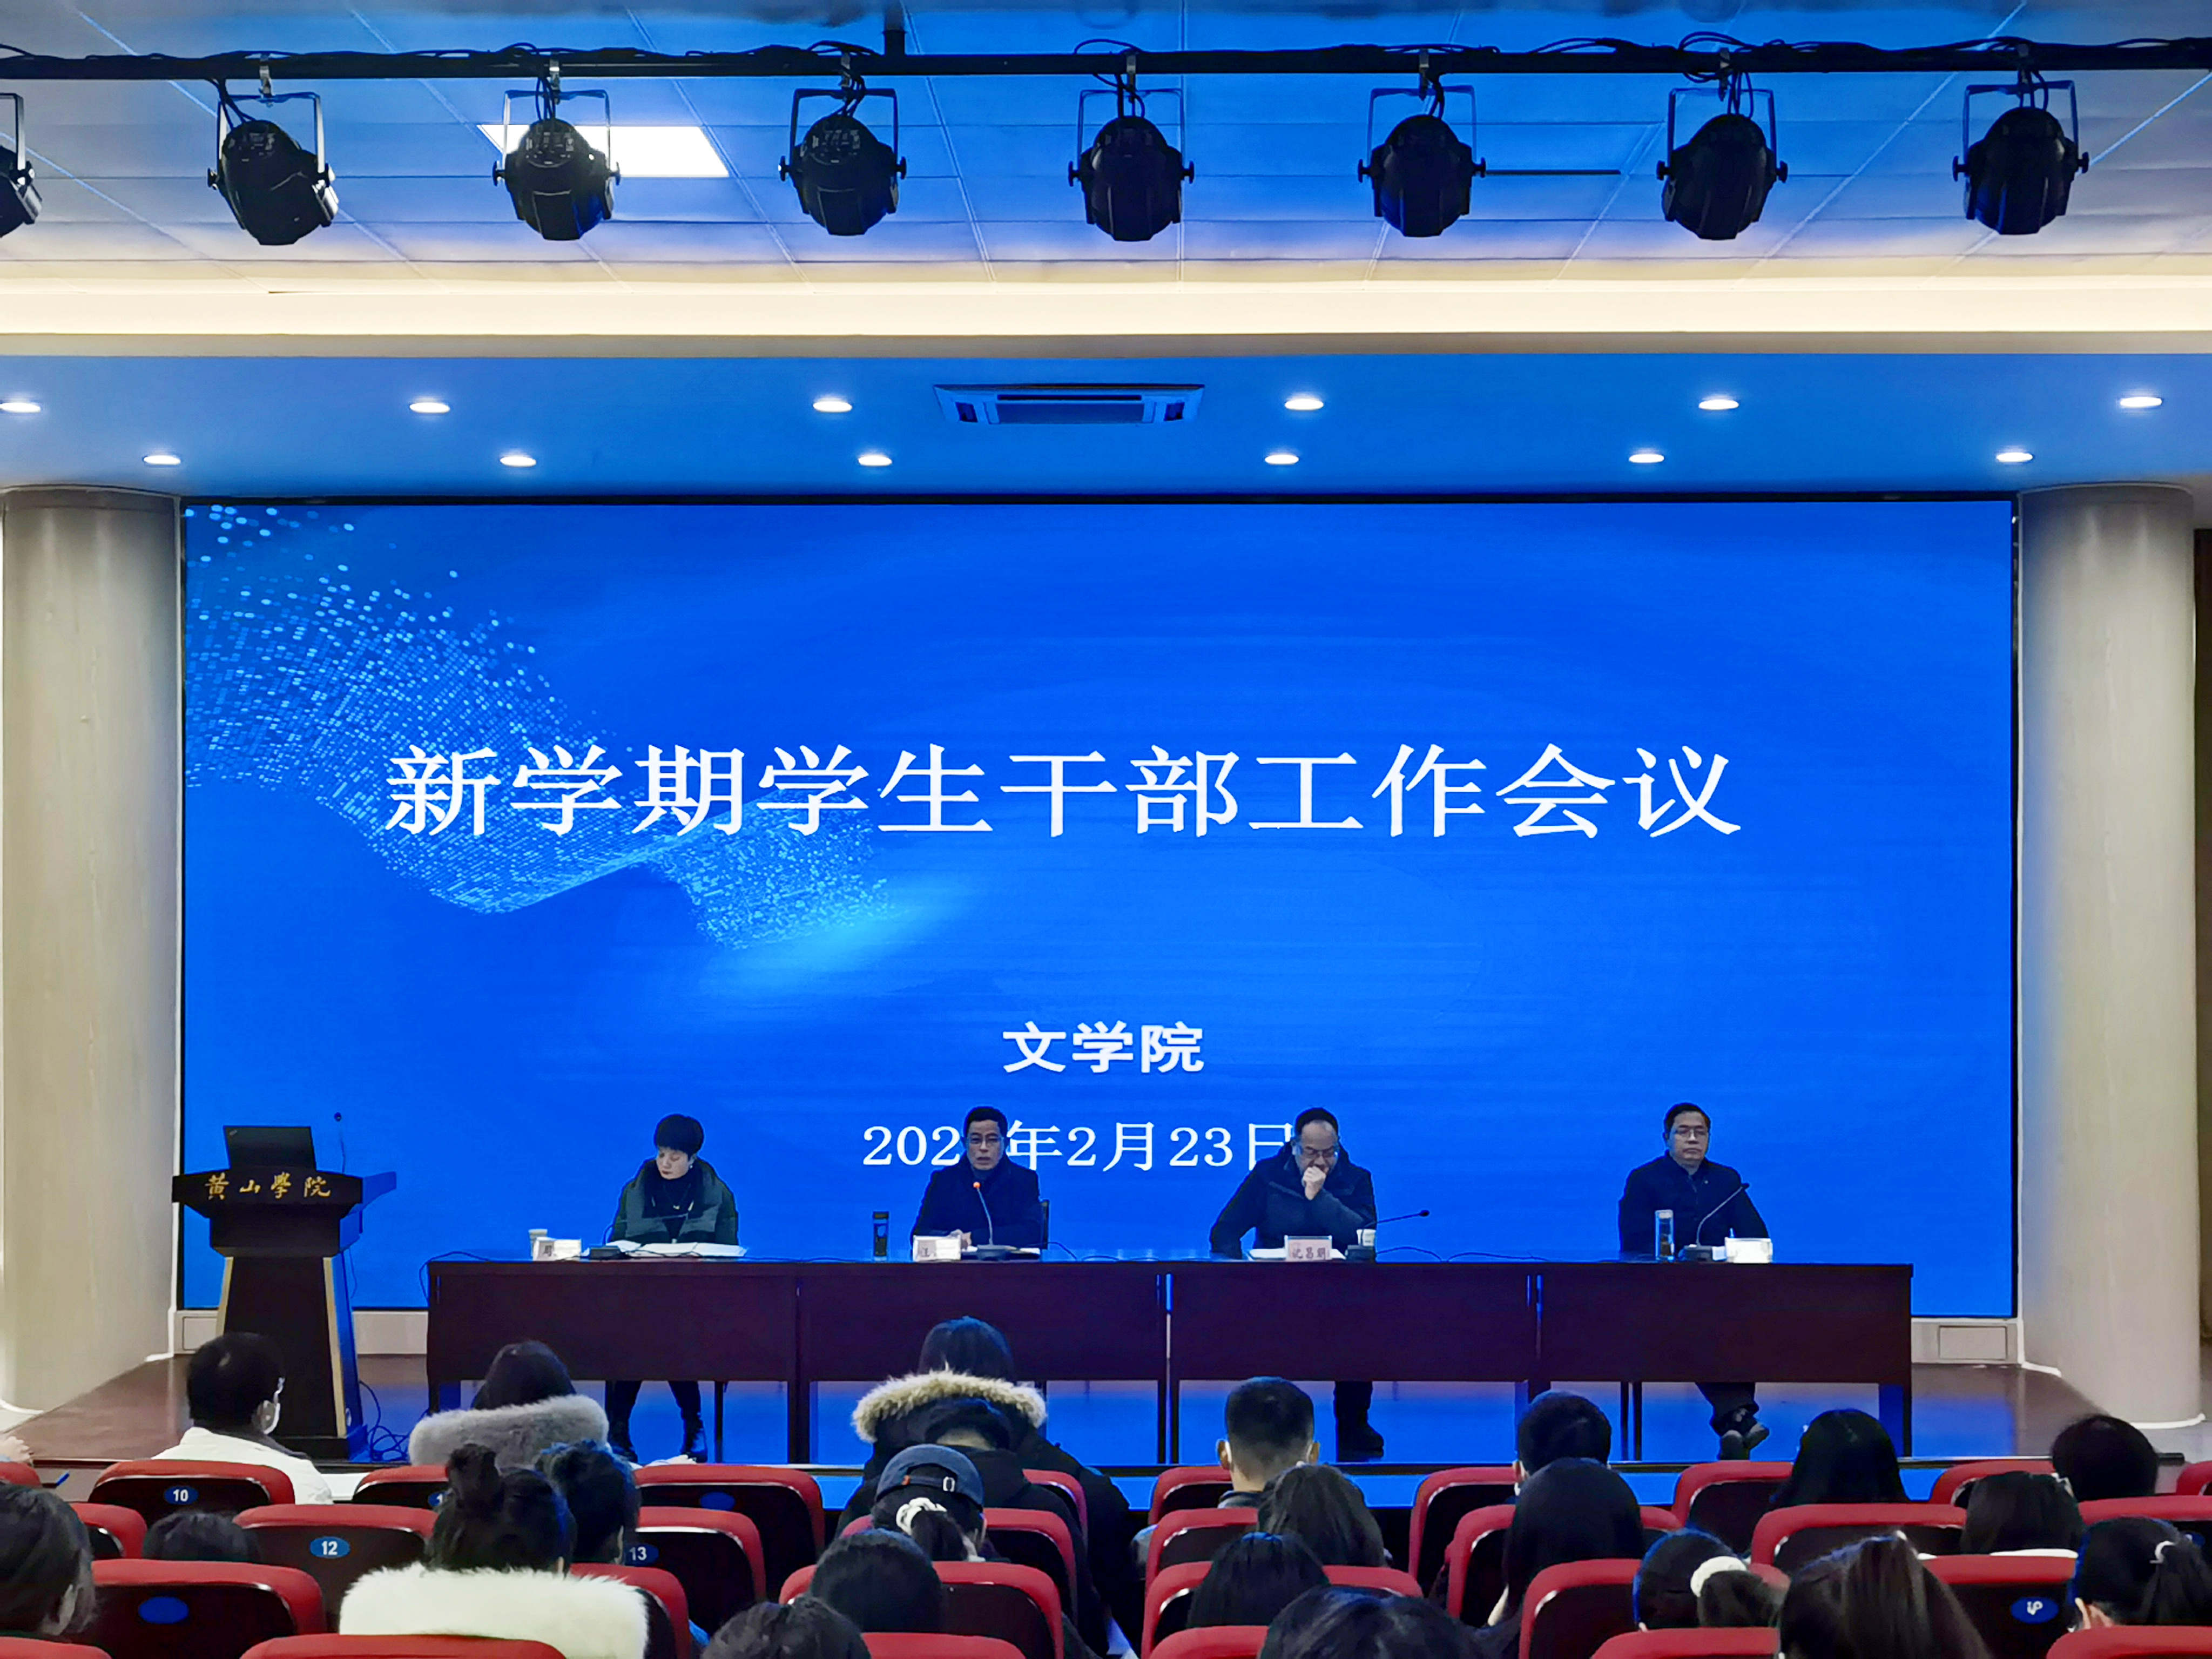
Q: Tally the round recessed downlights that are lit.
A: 12